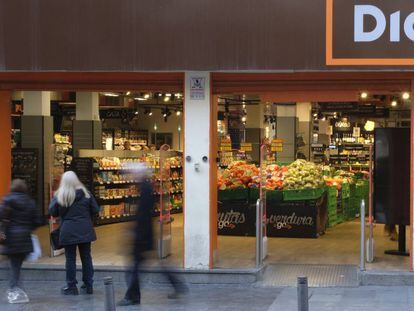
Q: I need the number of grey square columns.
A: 4